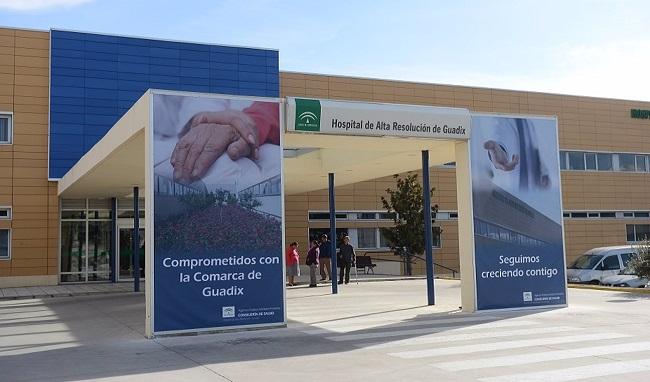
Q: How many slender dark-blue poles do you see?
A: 4